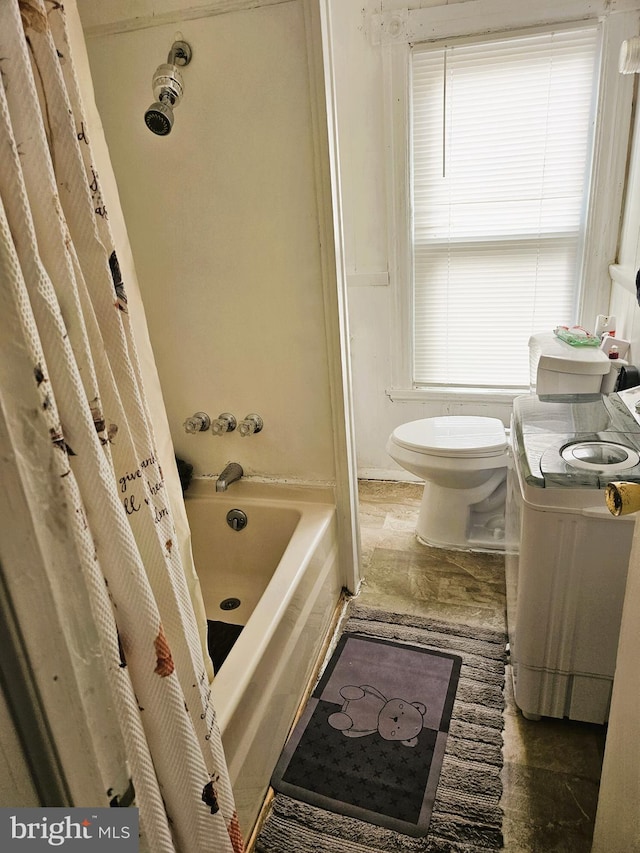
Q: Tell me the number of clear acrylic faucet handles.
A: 3